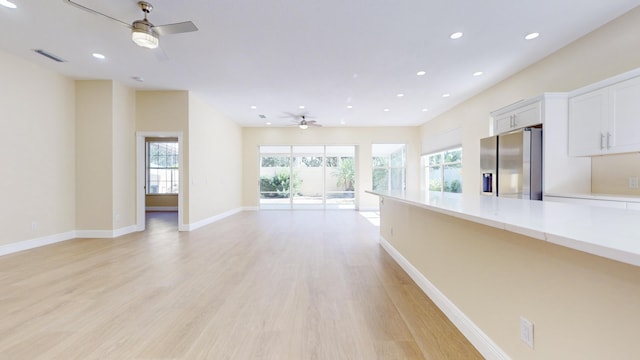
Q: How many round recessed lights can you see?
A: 15